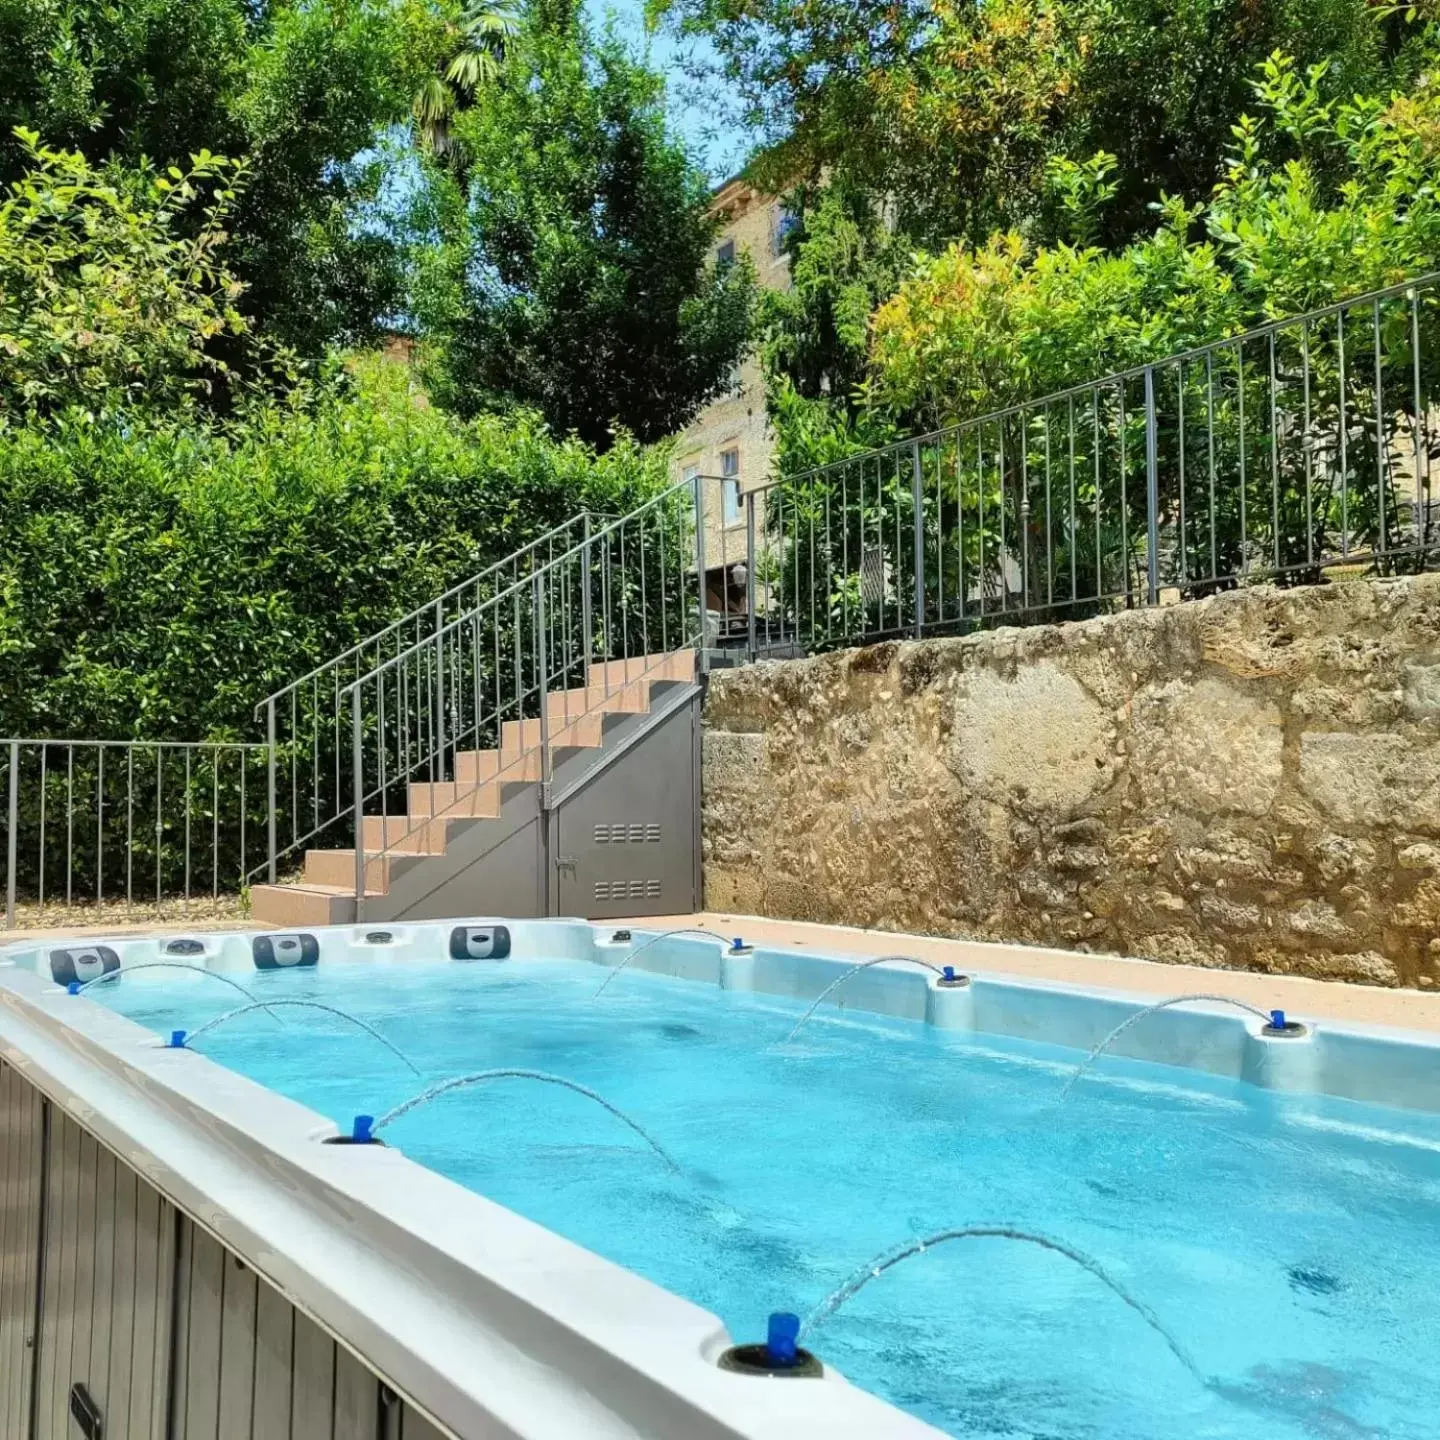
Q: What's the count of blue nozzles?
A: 7